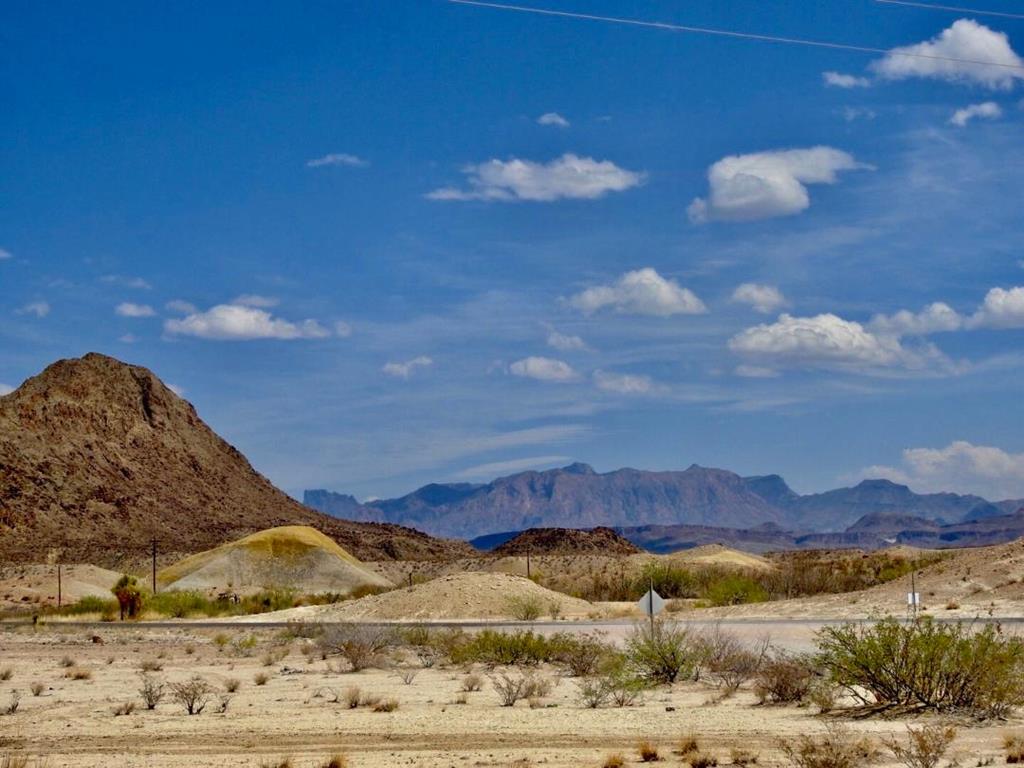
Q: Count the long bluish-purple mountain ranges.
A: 1